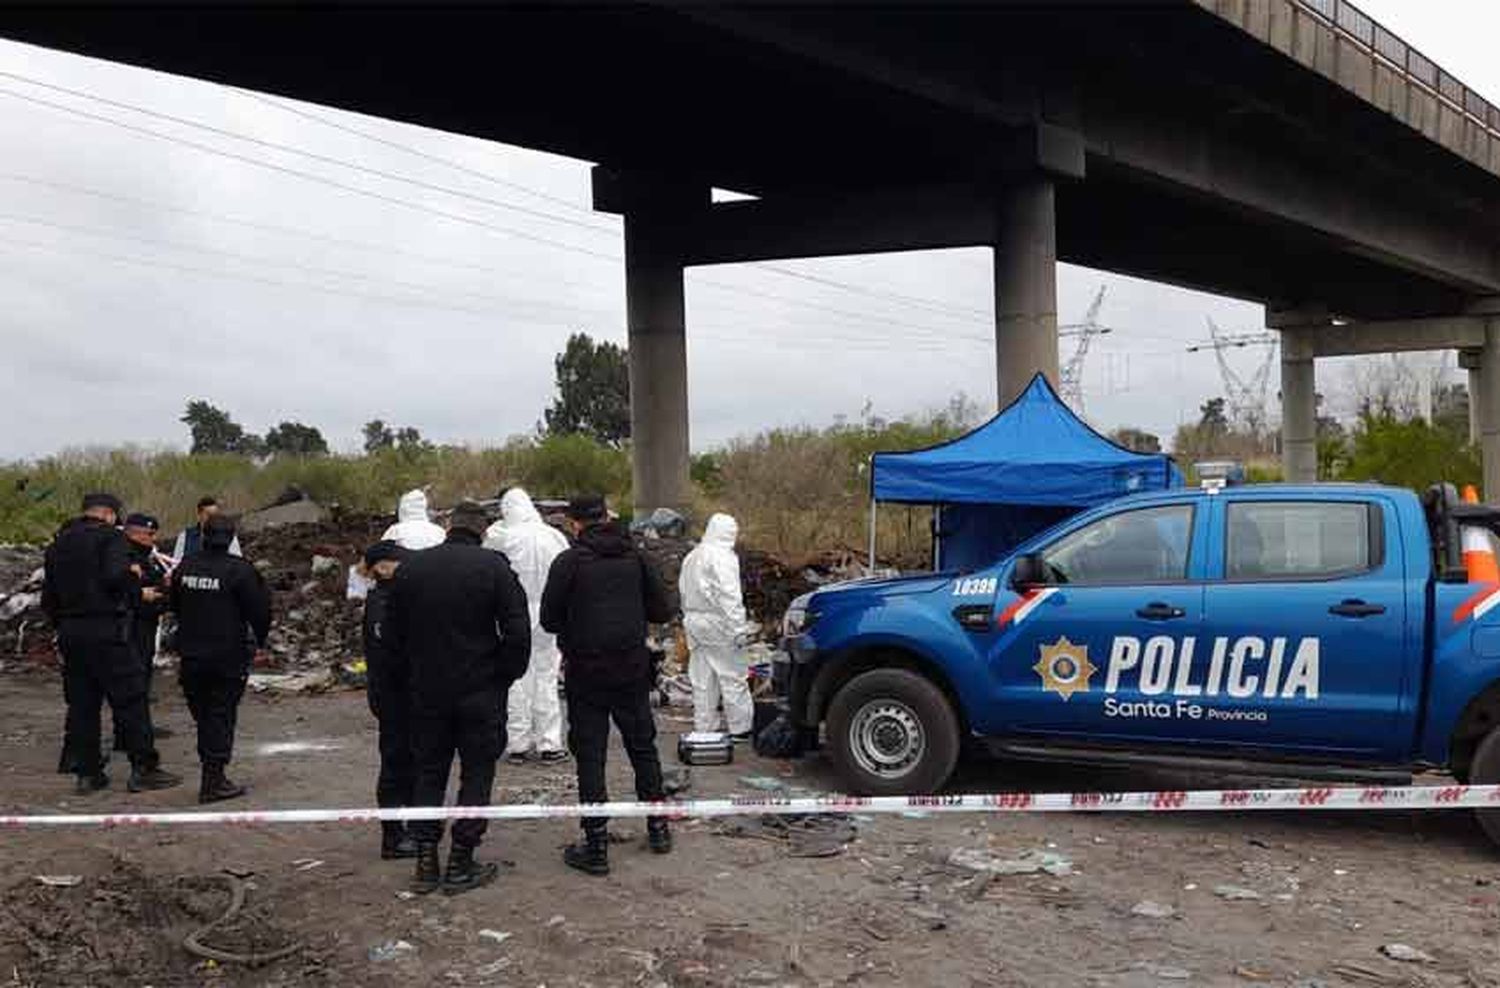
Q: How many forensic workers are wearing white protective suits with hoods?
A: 3